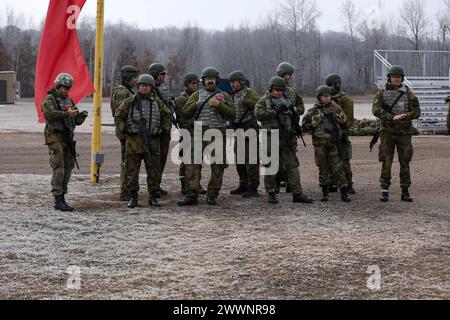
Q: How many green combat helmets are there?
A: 11